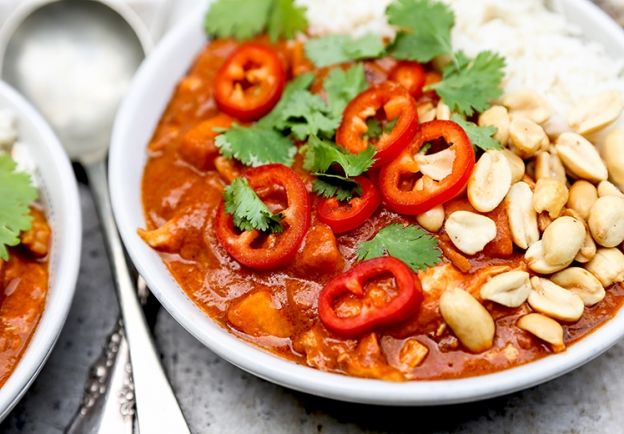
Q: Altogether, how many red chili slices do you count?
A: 7